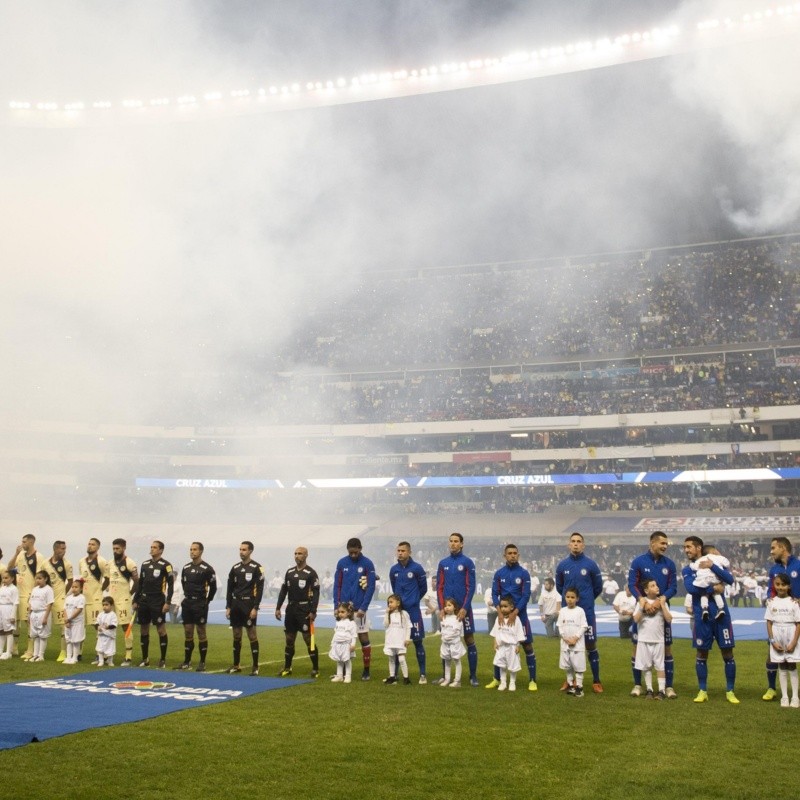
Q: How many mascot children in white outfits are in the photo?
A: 12